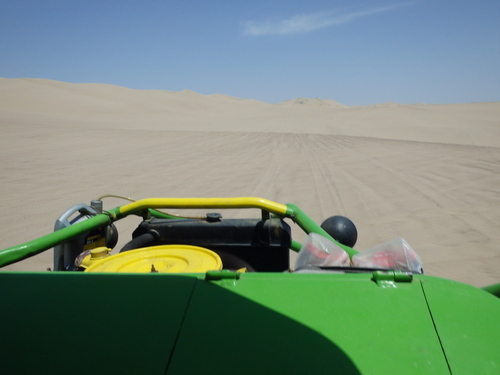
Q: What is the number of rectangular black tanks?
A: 1